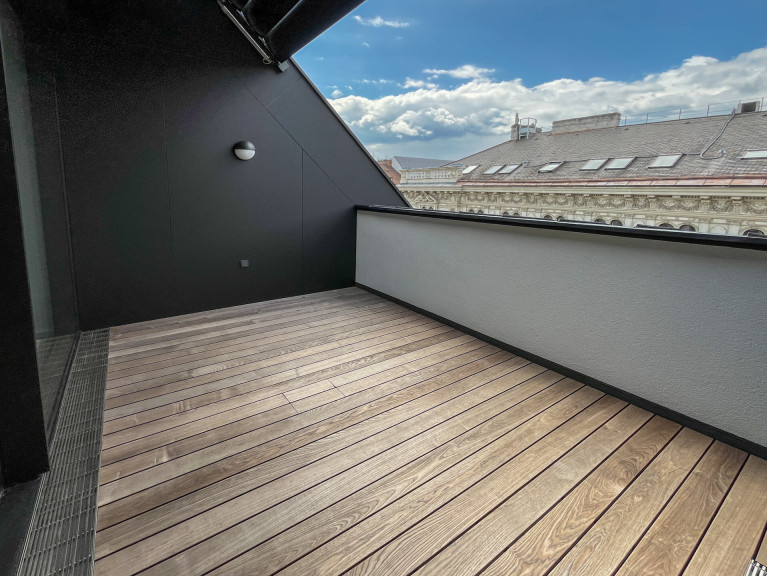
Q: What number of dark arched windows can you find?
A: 13